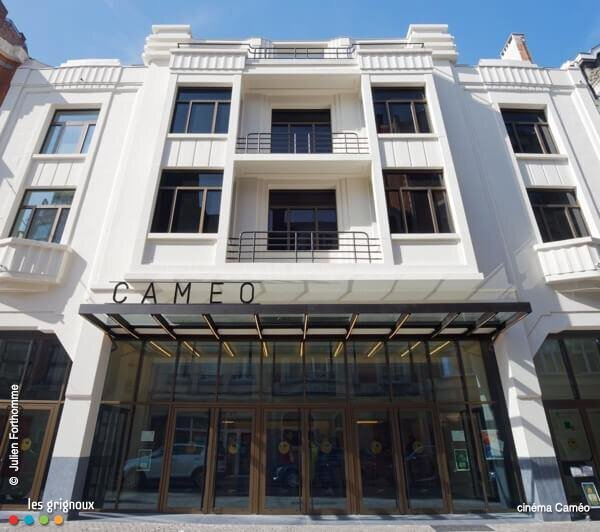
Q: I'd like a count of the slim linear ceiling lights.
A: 9